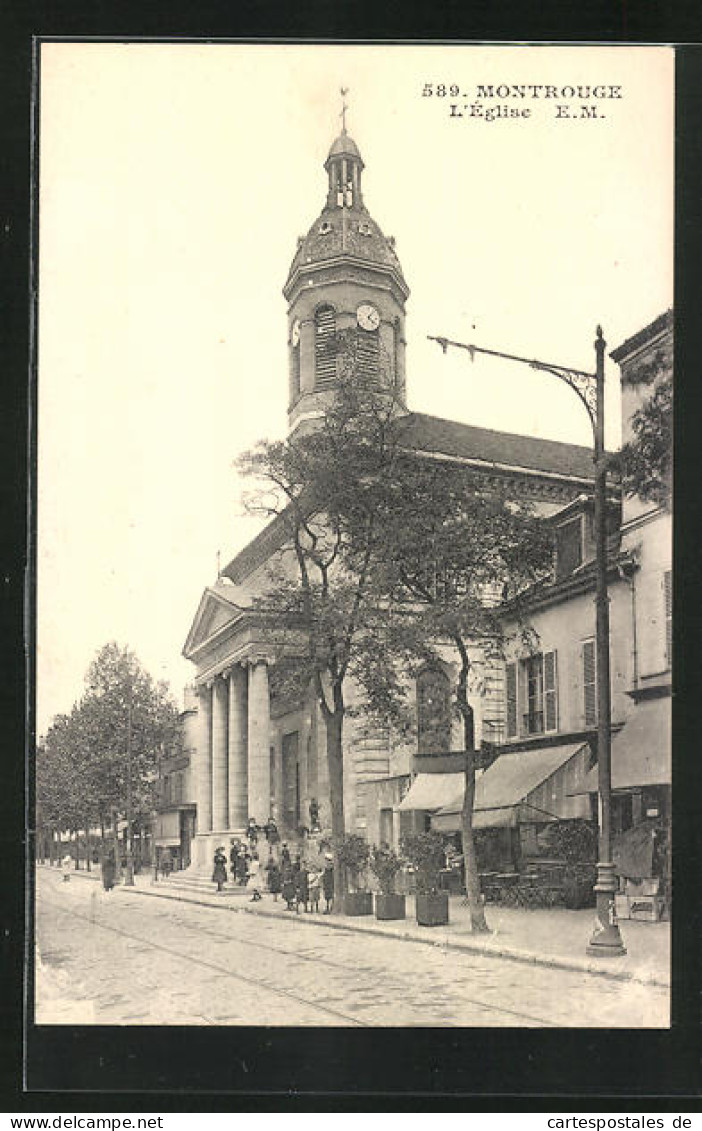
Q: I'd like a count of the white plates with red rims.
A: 0